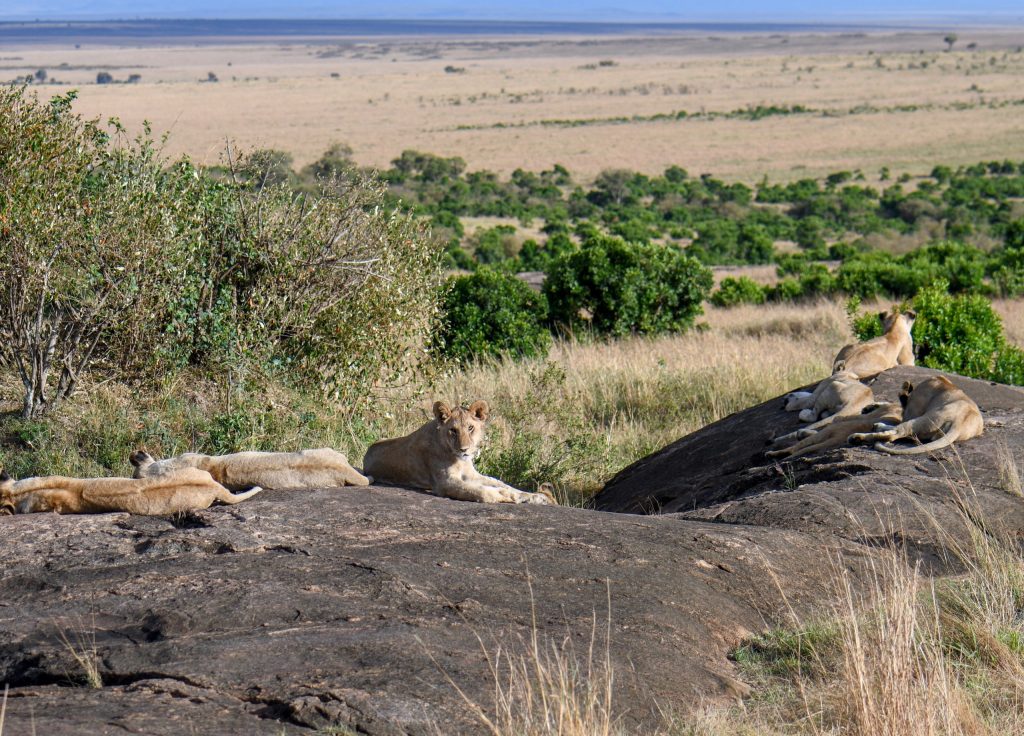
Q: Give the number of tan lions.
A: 7